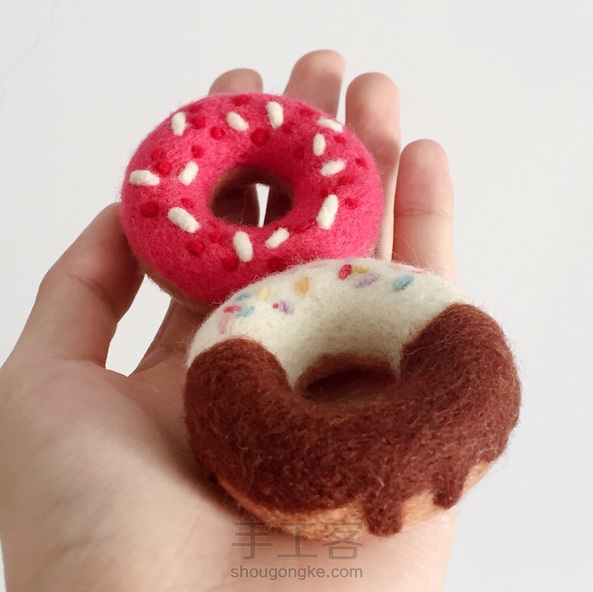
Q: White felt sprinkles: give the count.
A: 12